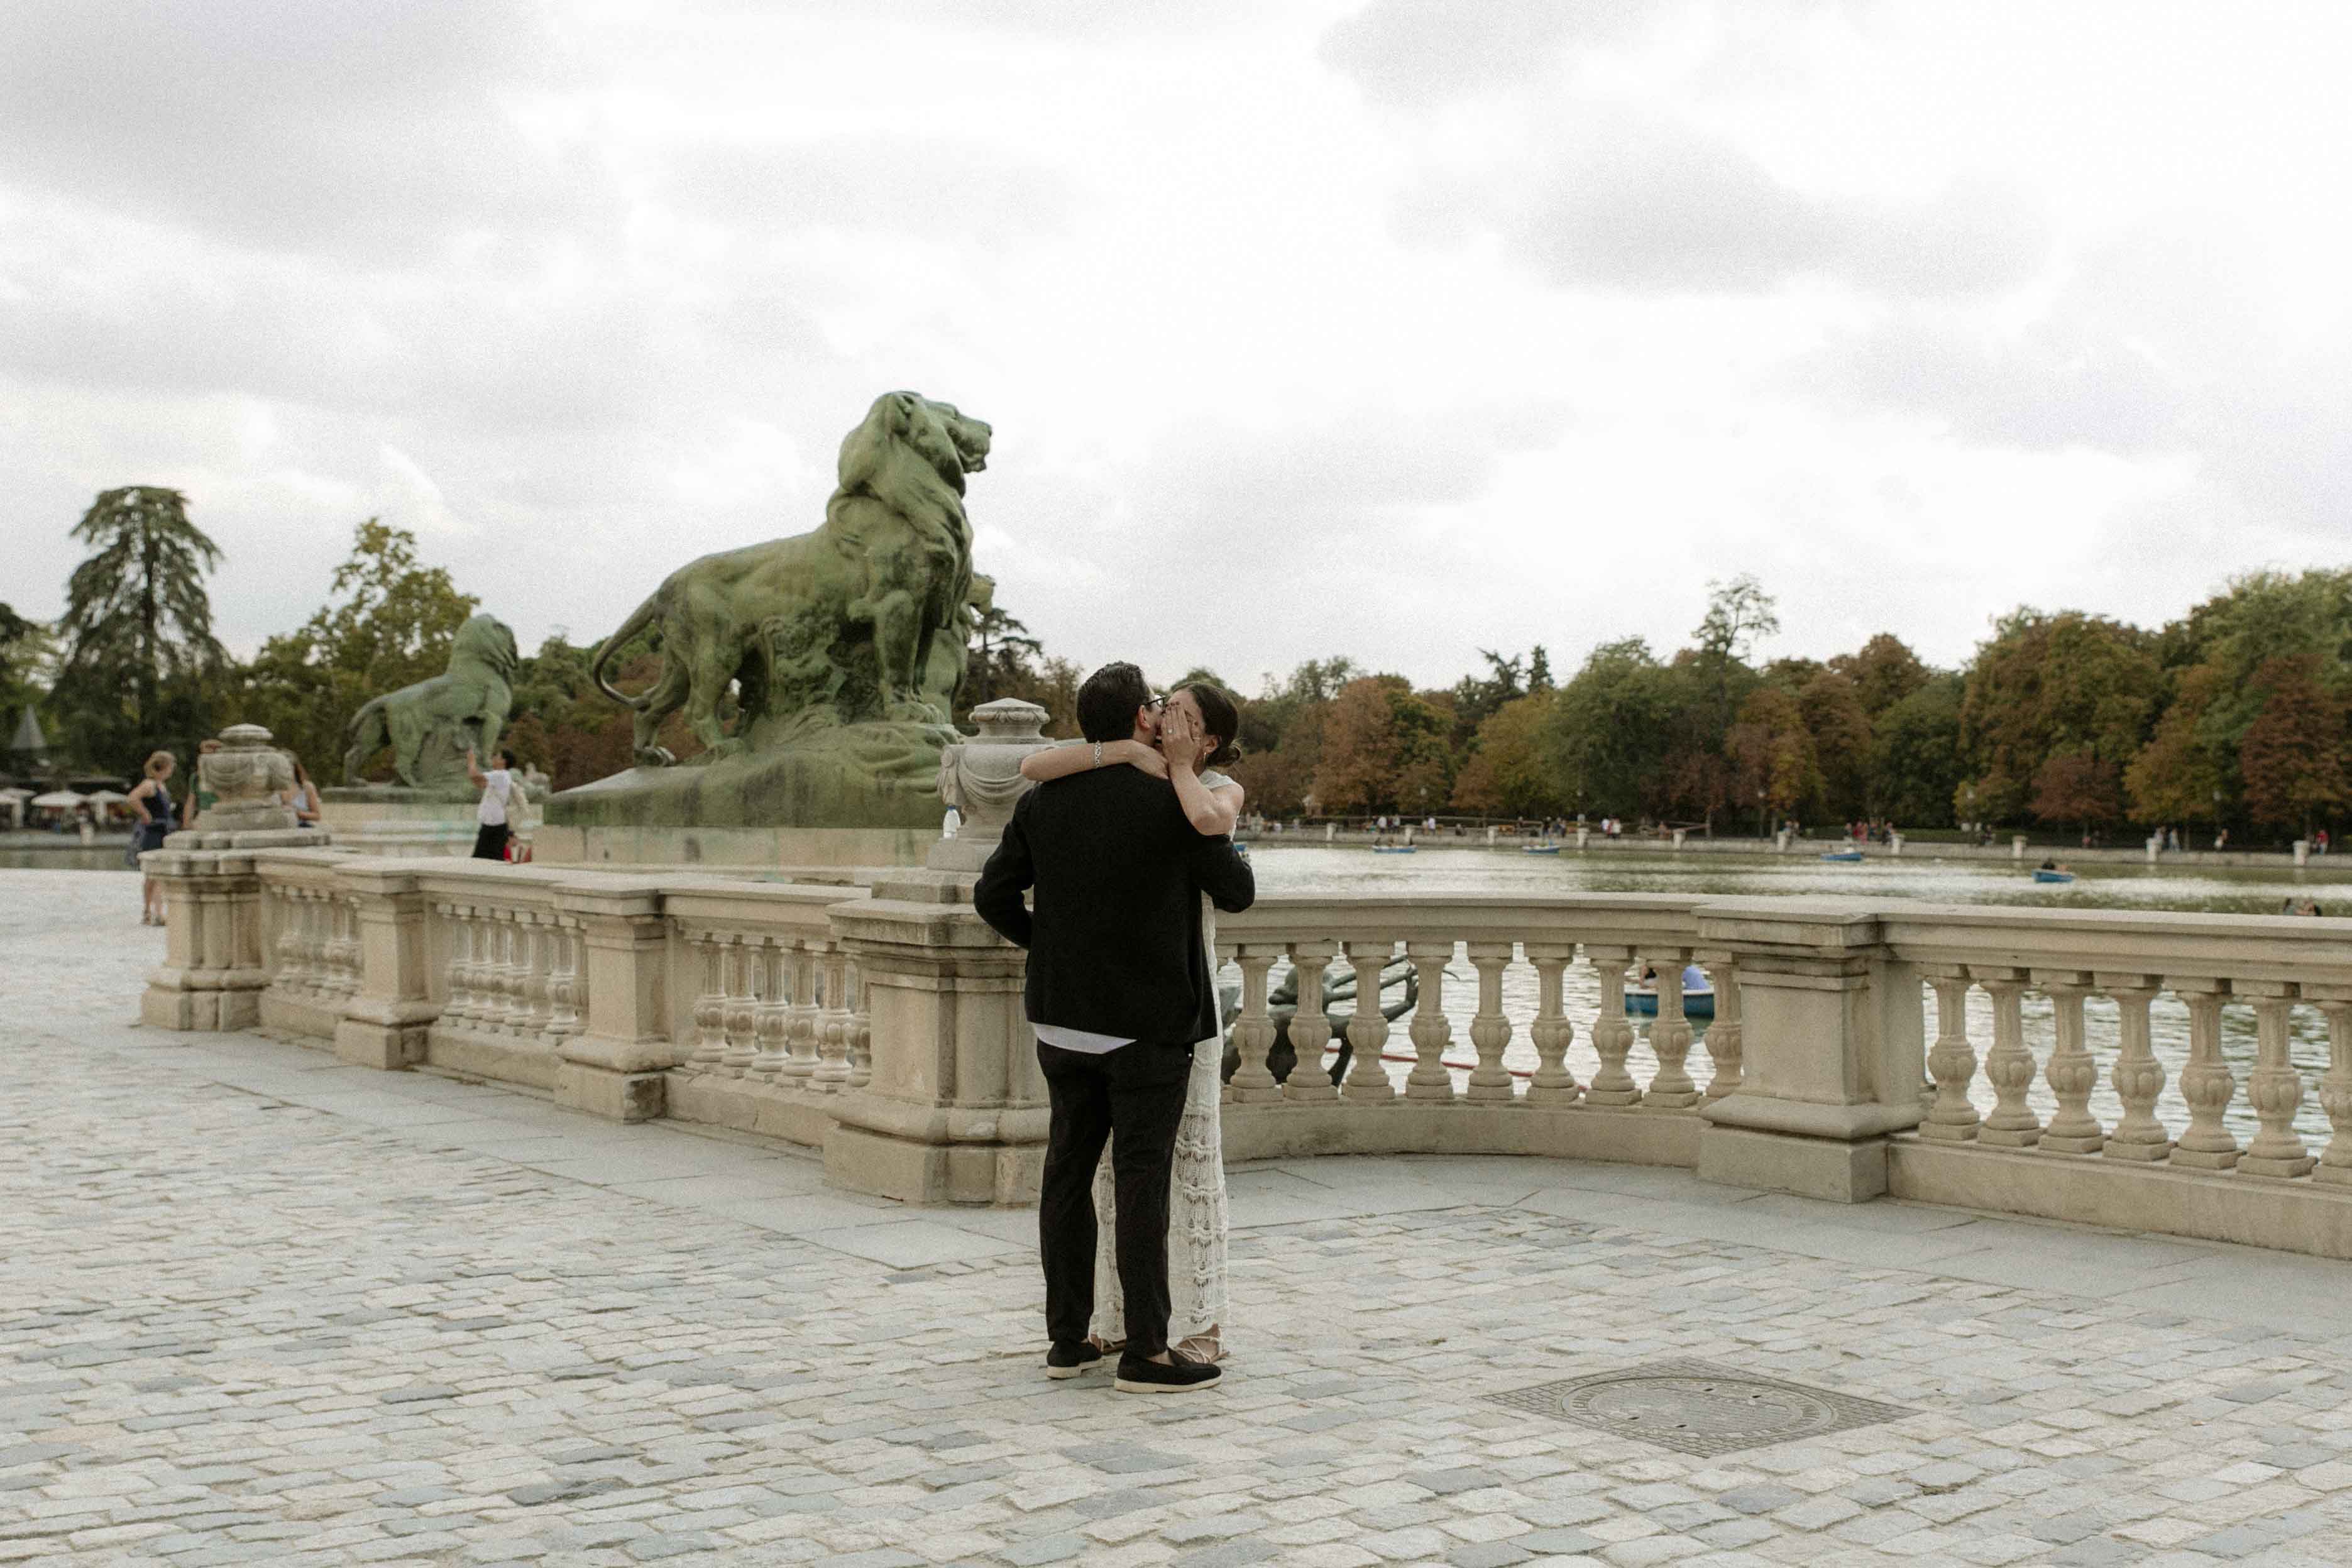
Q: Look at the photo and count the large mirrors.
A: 0